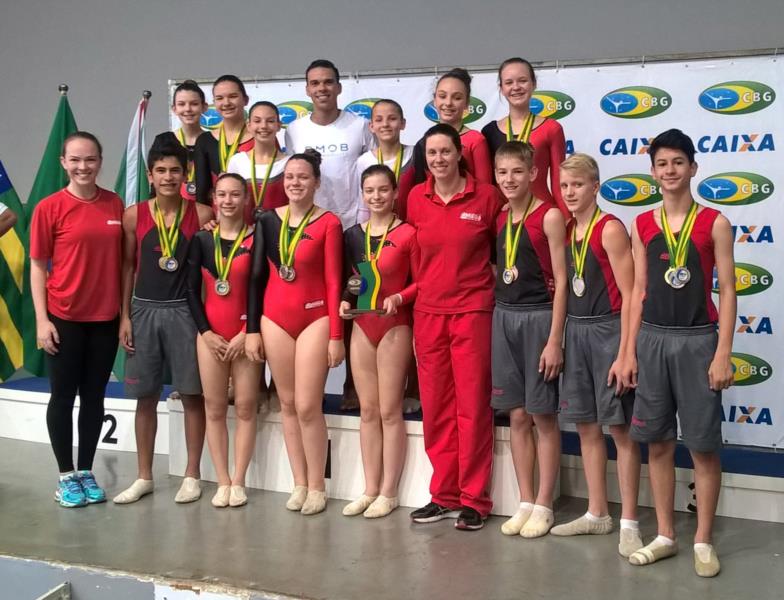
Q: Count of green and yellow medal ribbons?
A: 13